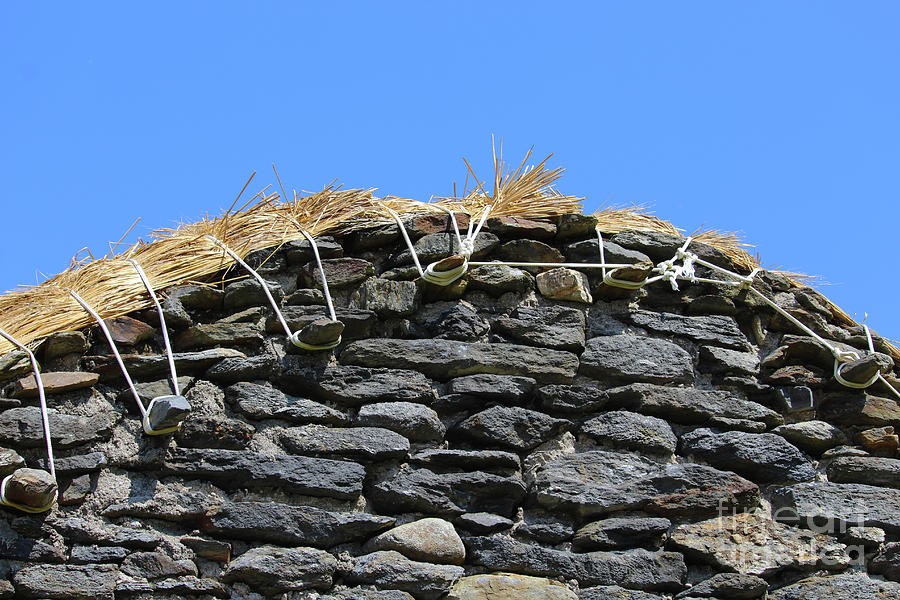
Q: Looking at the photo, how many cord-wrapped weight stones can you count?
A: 6